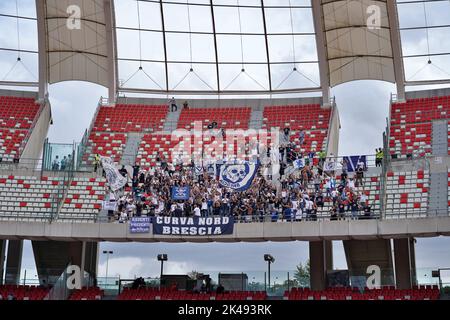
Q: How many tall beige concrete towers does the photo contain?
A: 2